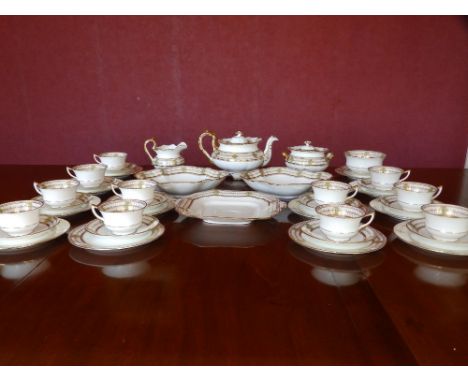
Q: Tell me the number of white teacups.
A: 11